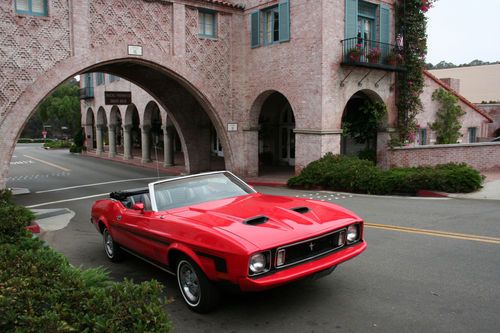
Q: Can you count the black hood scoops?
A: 2